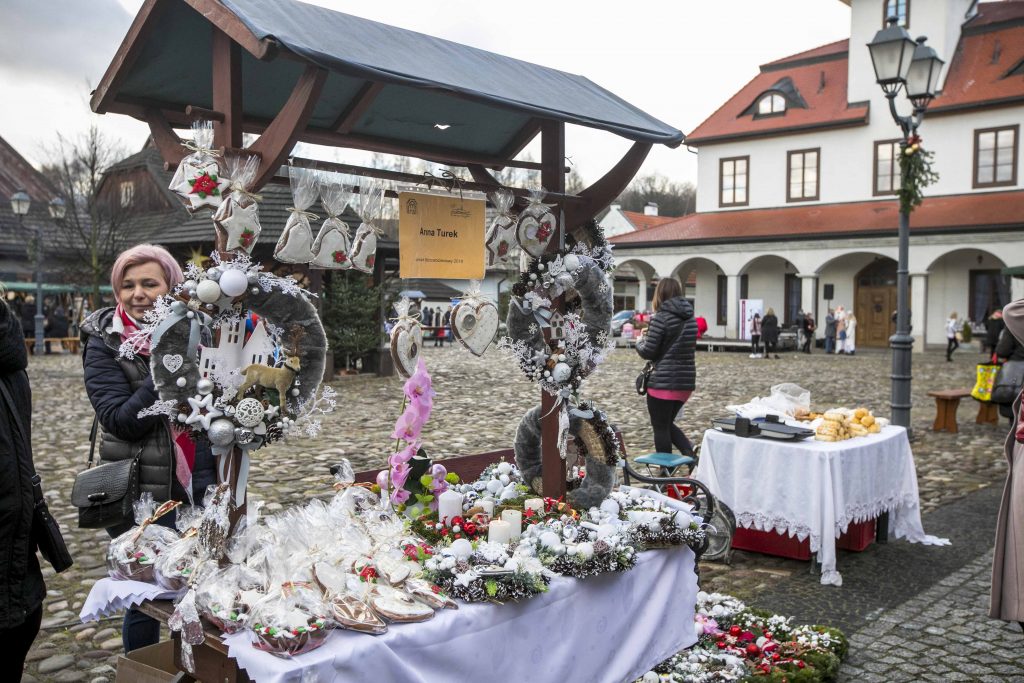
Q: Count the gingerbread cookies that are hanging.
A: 9